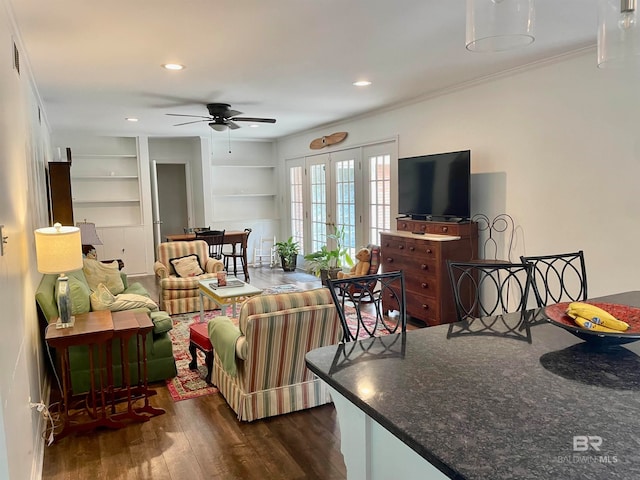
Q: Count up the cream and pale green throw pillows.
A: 2